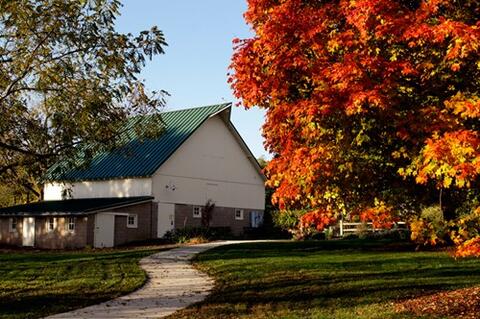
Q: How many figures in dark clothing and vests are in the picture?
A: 0